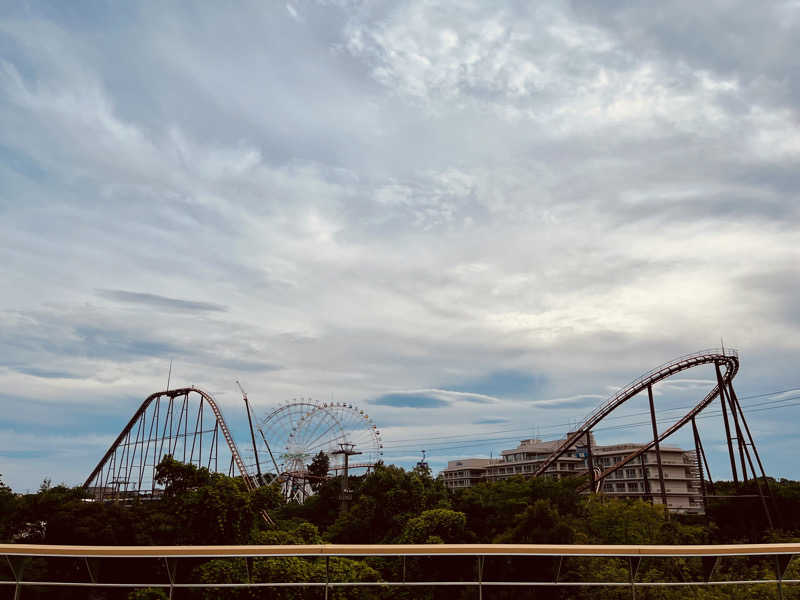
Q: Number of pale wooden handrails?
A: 1